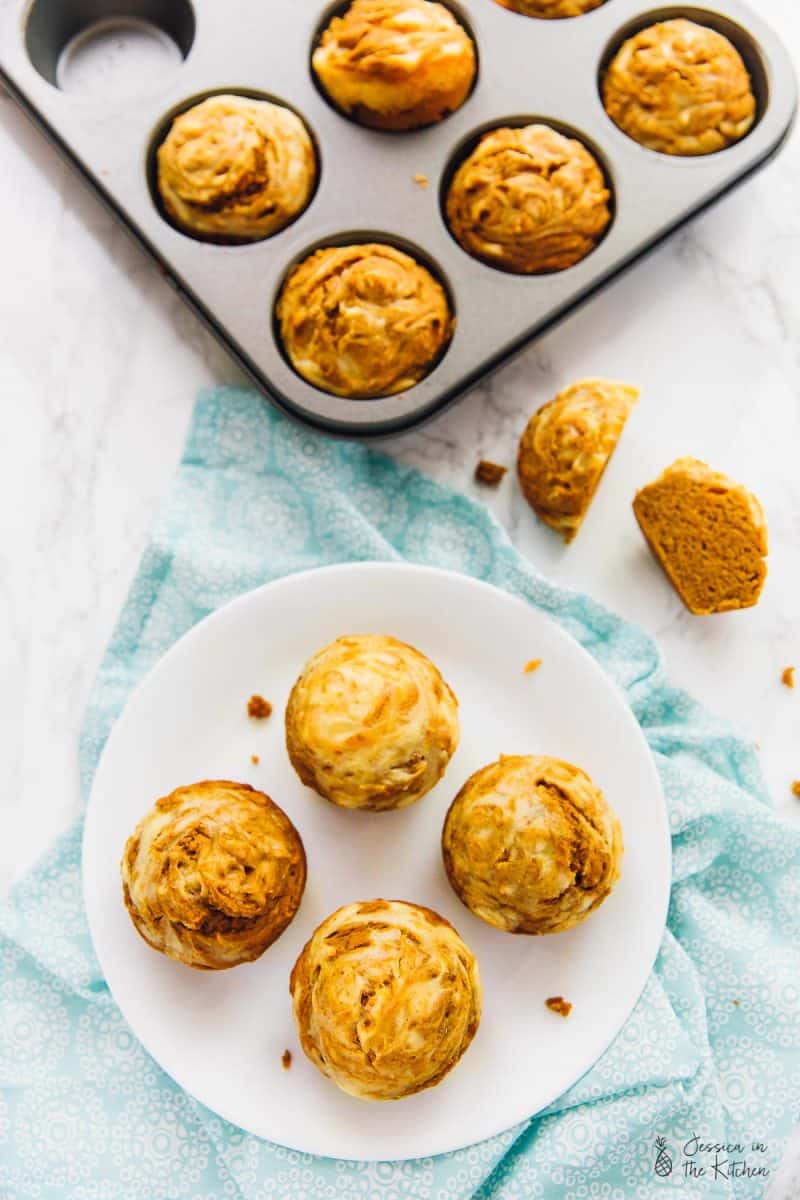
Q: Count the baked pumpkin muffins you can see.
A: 11